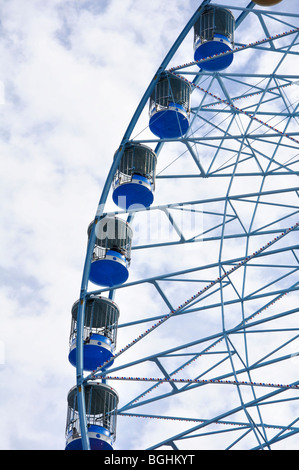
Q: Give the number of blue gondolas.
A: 6